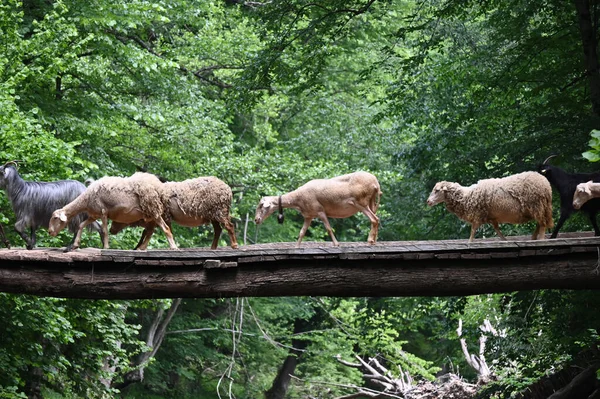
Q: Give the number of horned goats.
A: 2